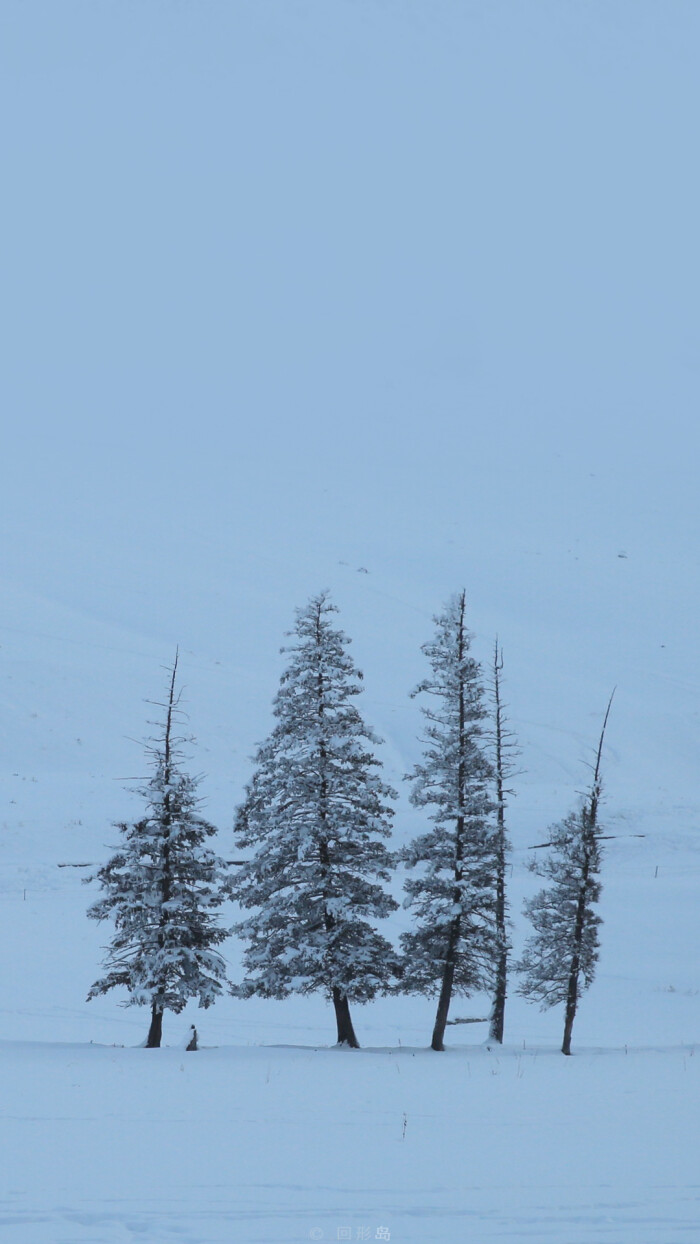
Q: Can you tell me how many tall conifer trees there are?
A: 5